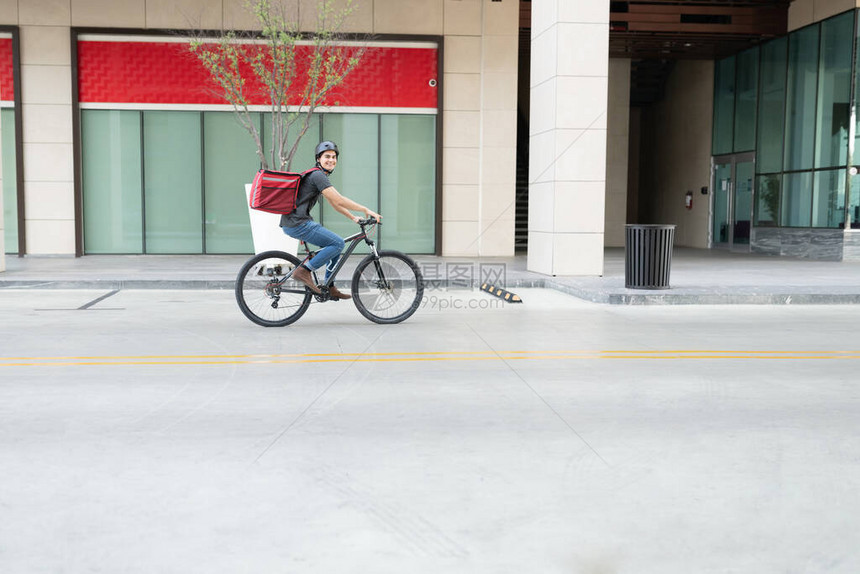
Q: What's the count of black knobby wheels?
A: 2